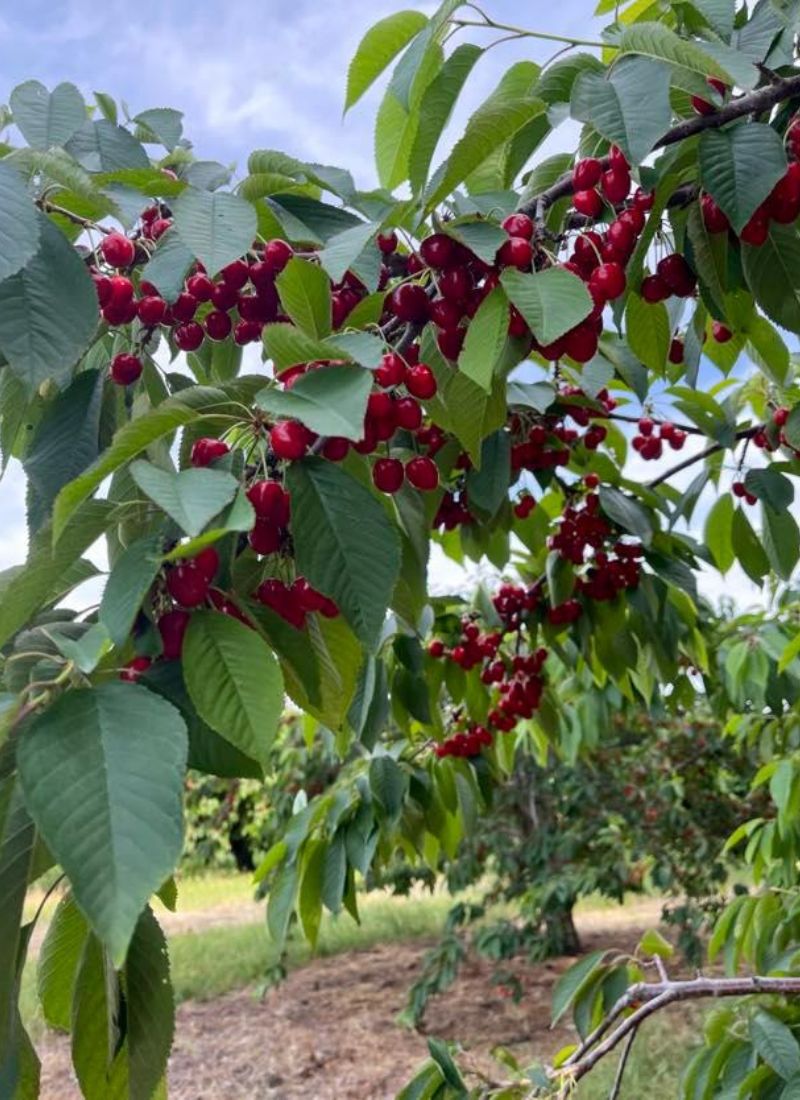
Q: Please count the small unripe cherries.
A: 0